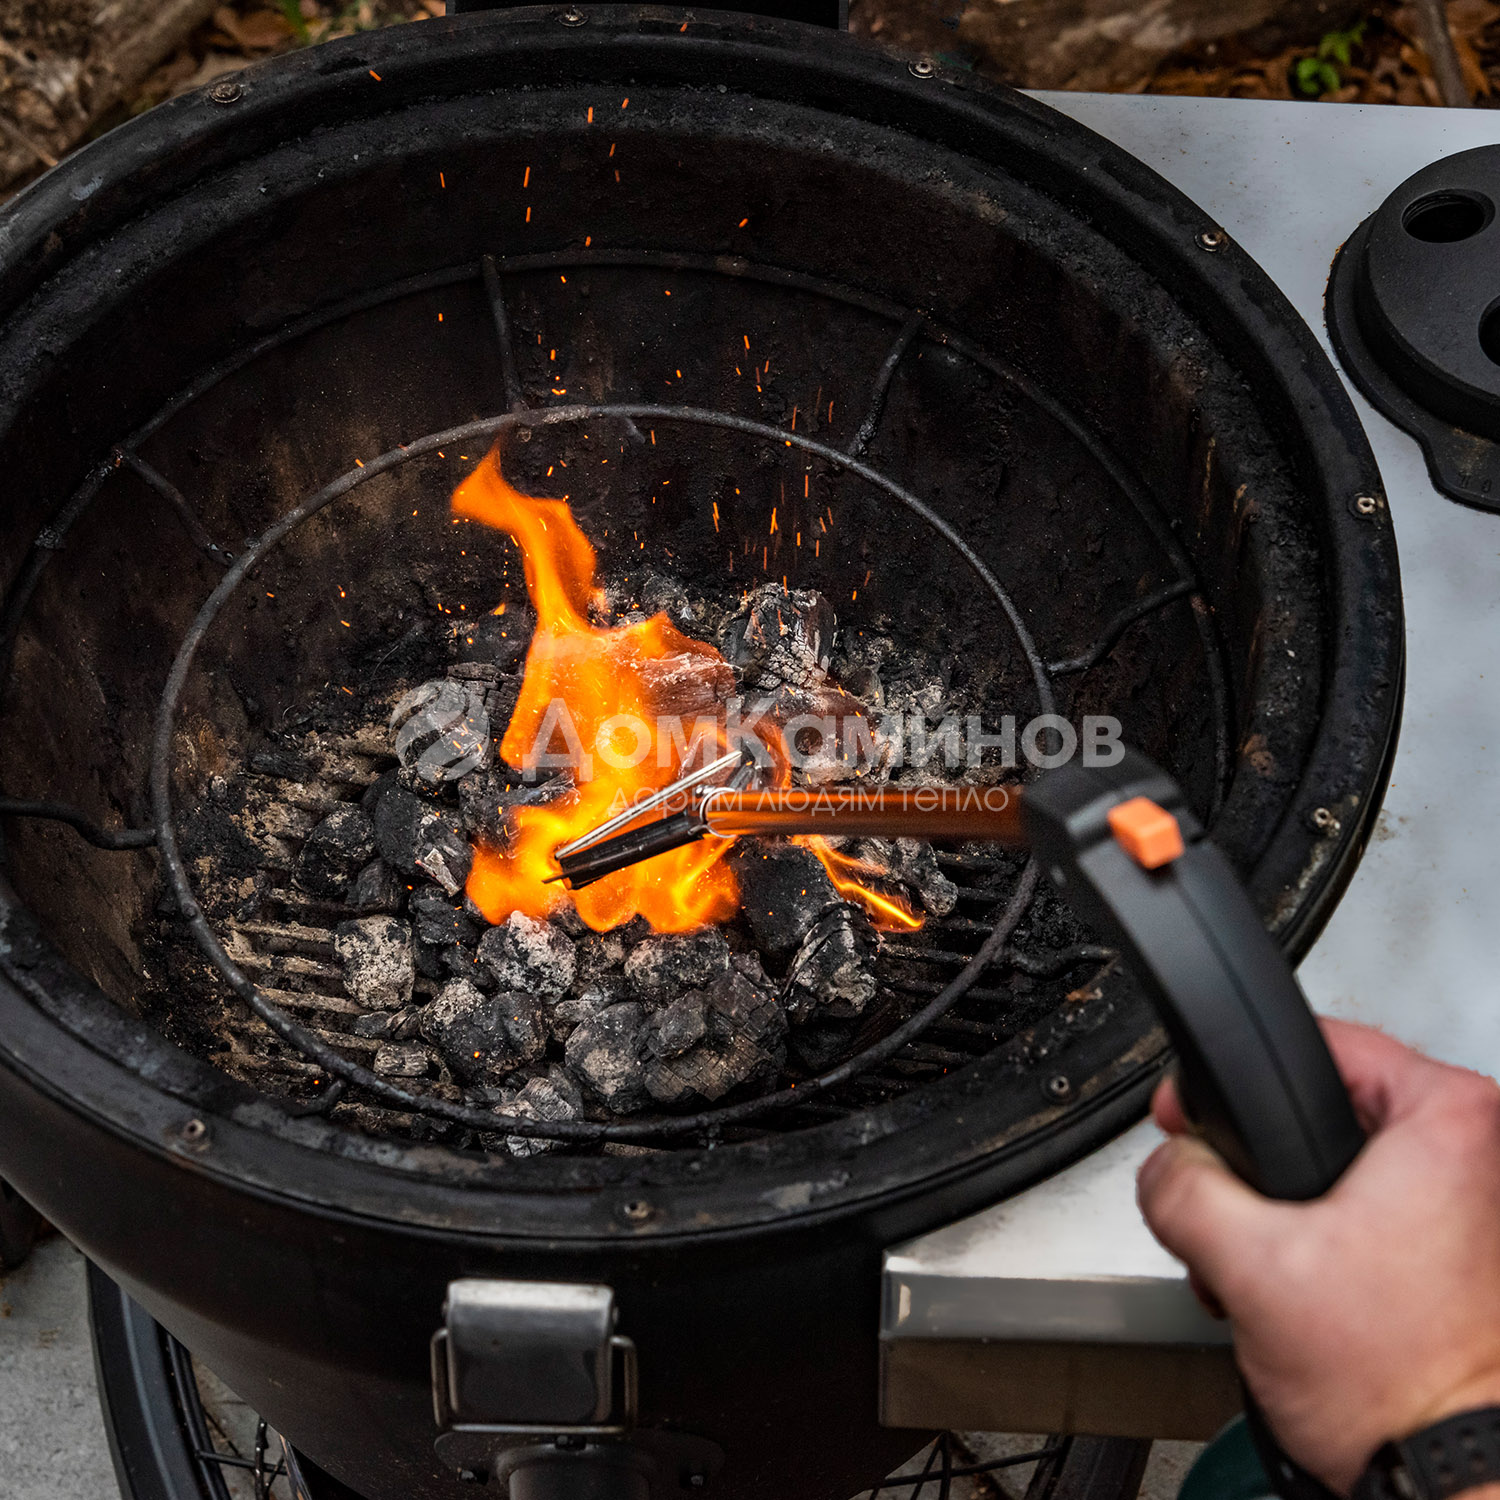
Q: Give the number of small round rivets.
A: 9